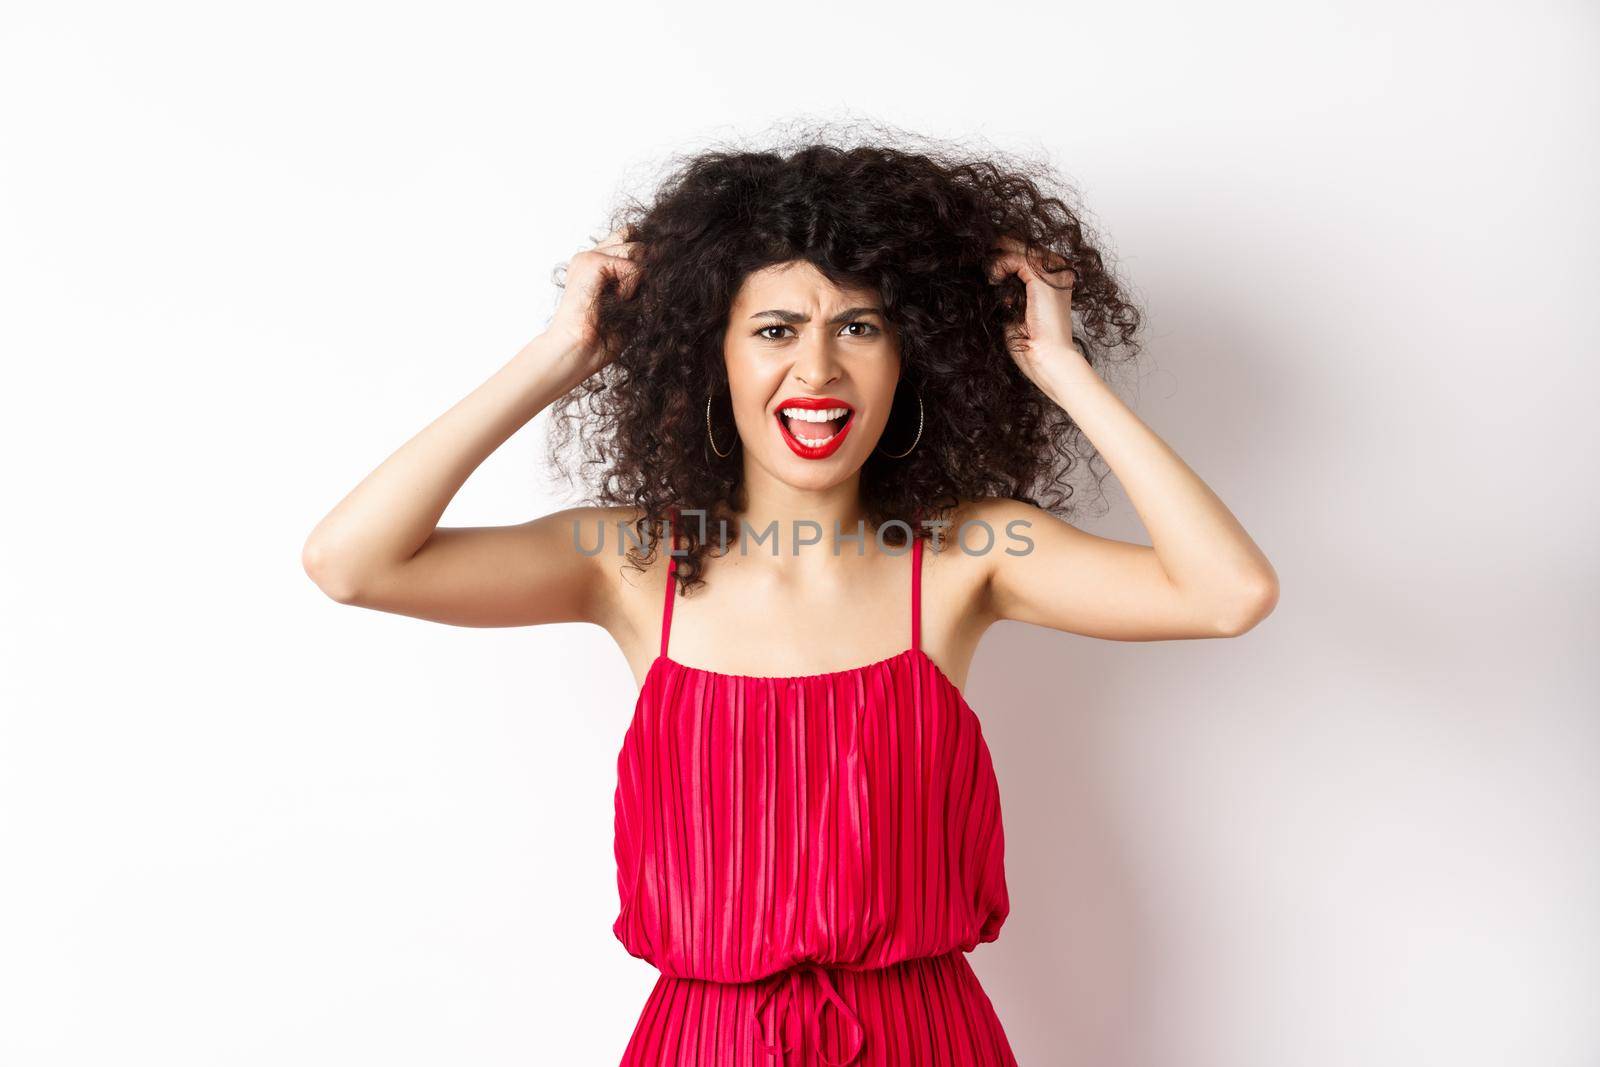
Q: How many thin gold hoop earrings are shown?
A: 2